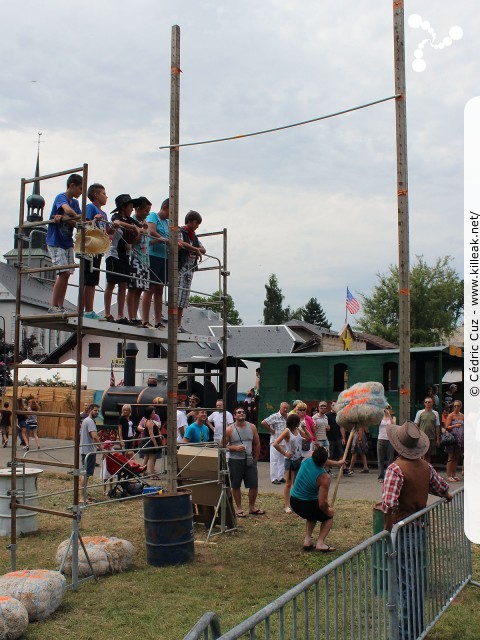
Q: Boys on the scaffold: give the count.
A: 6